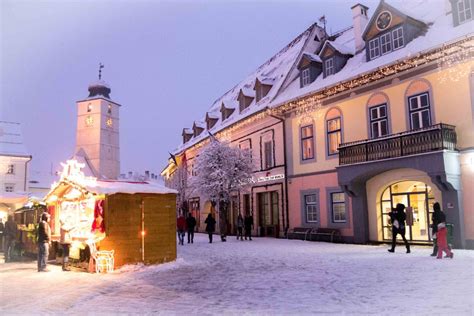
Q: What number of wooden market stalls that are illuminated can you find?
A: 1